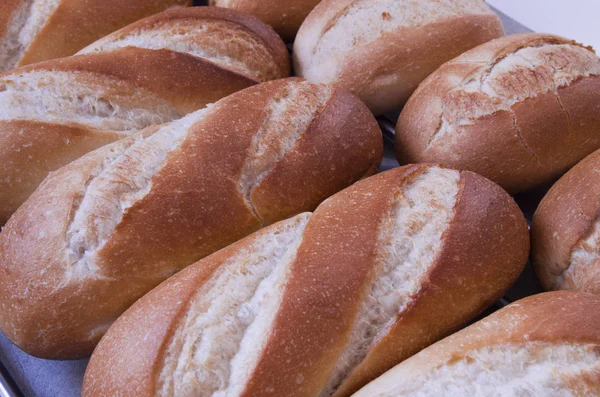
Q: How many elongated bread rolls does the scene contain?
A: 9